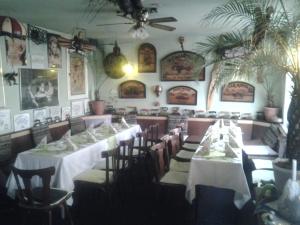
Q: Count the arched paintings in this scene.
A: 5